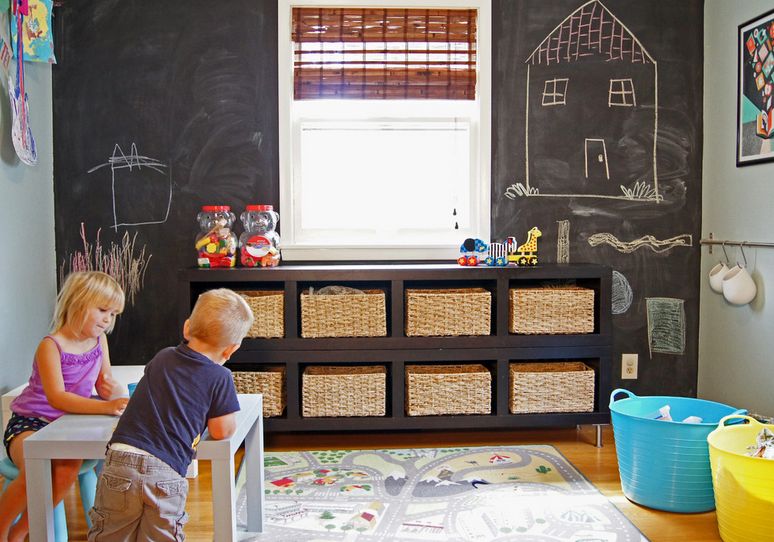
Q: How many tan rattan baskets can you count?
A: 8